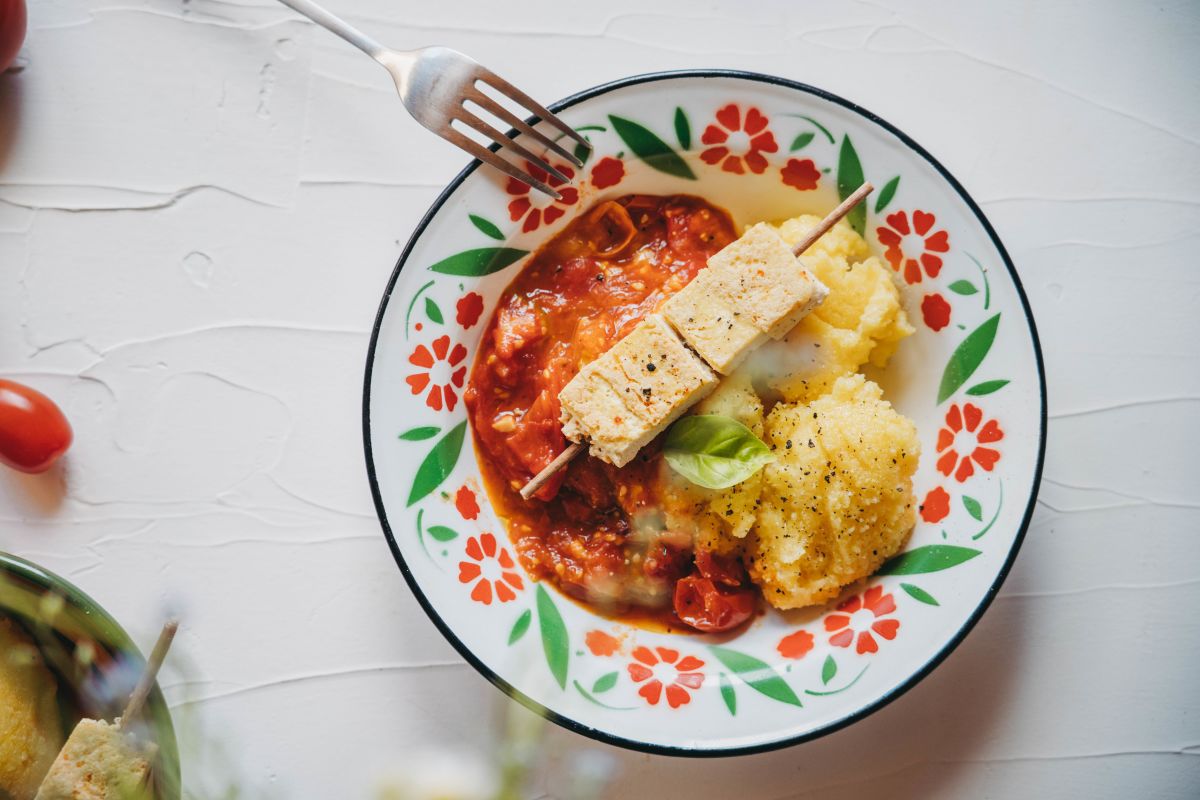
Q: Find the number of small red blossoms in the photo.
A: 8